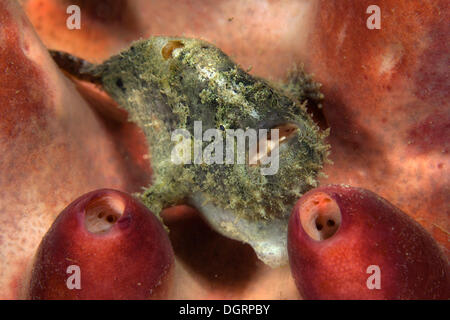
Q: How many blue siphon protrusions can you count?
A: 0